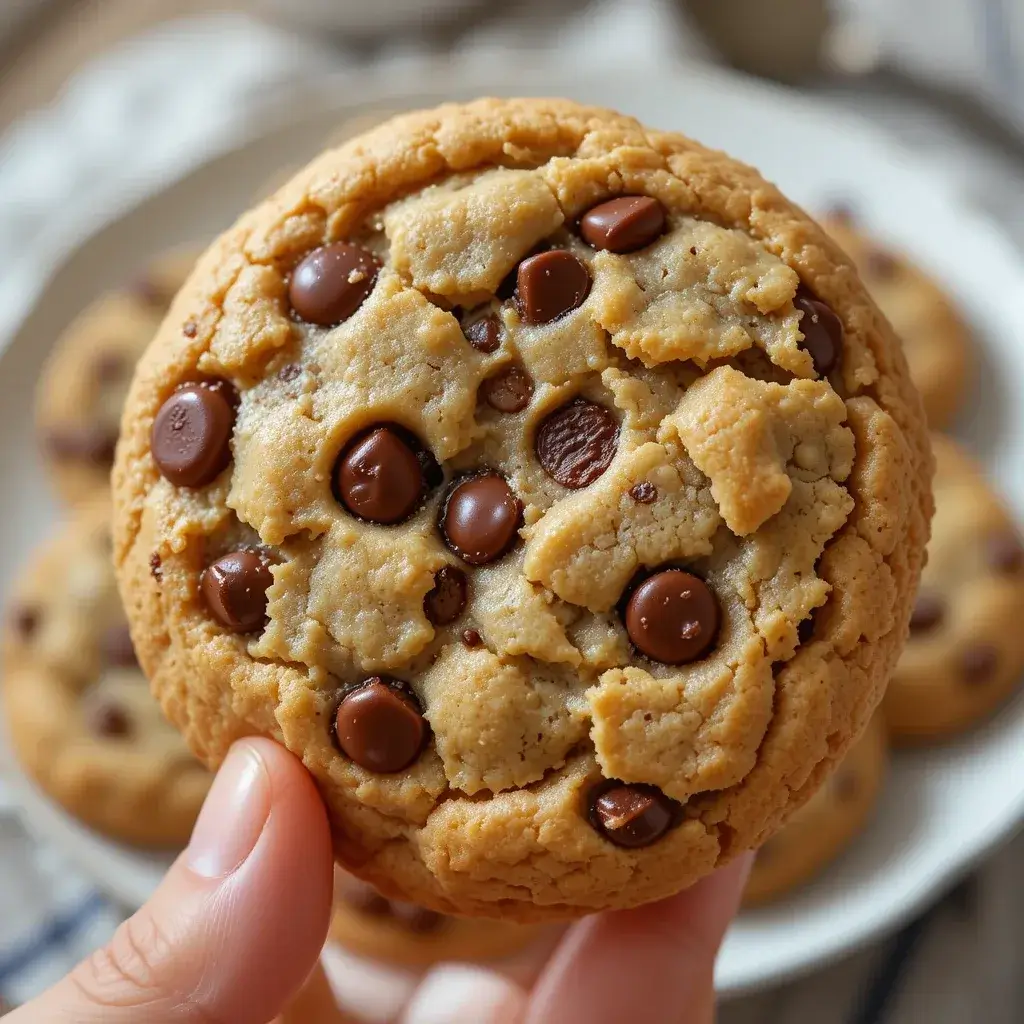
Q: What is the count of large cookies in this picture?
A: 1